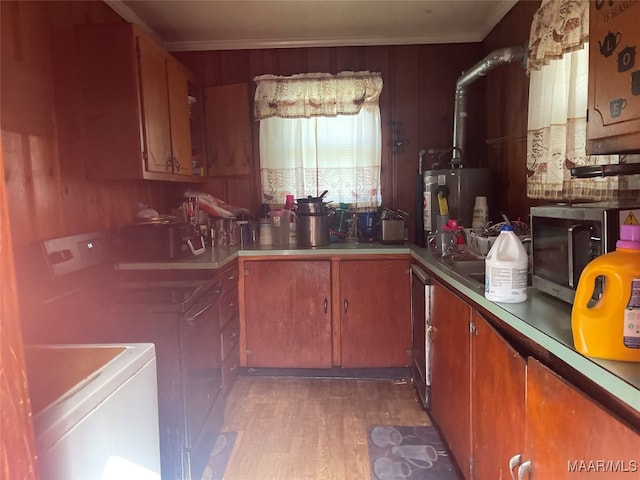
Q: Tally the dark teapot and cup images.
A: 4